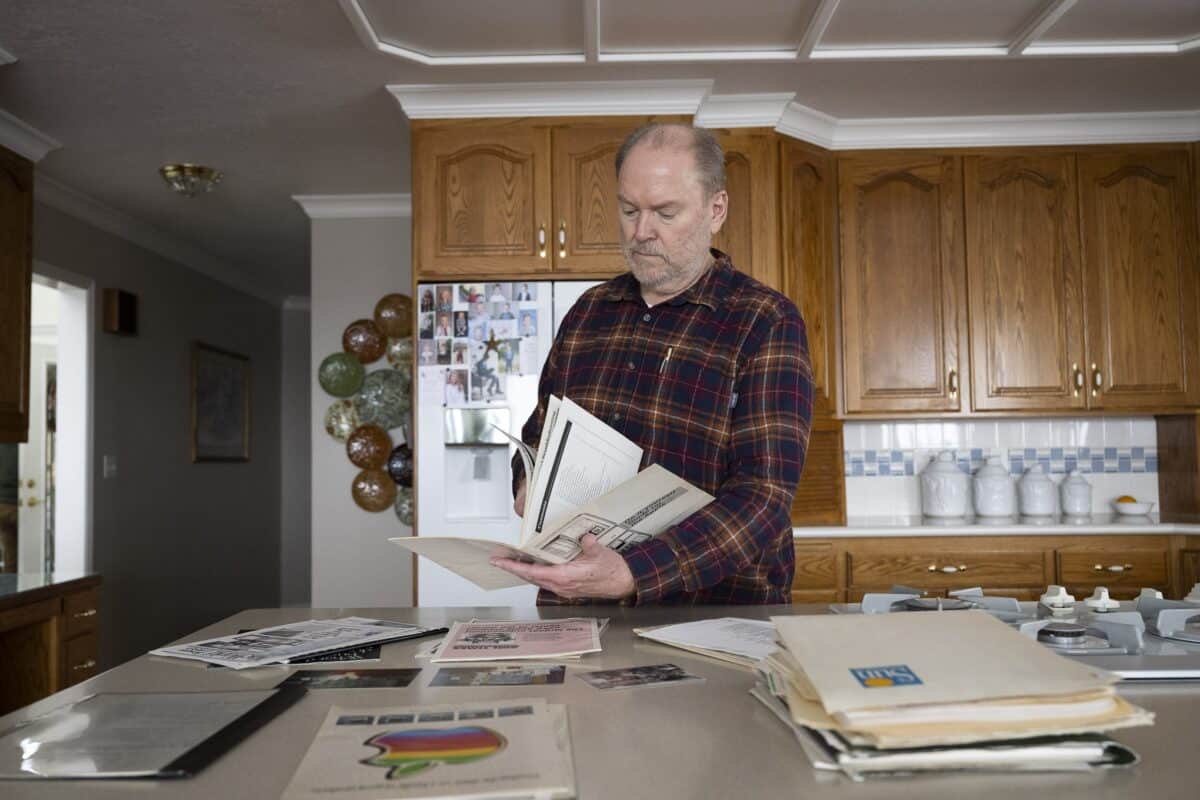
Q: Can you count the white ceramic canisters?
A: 4